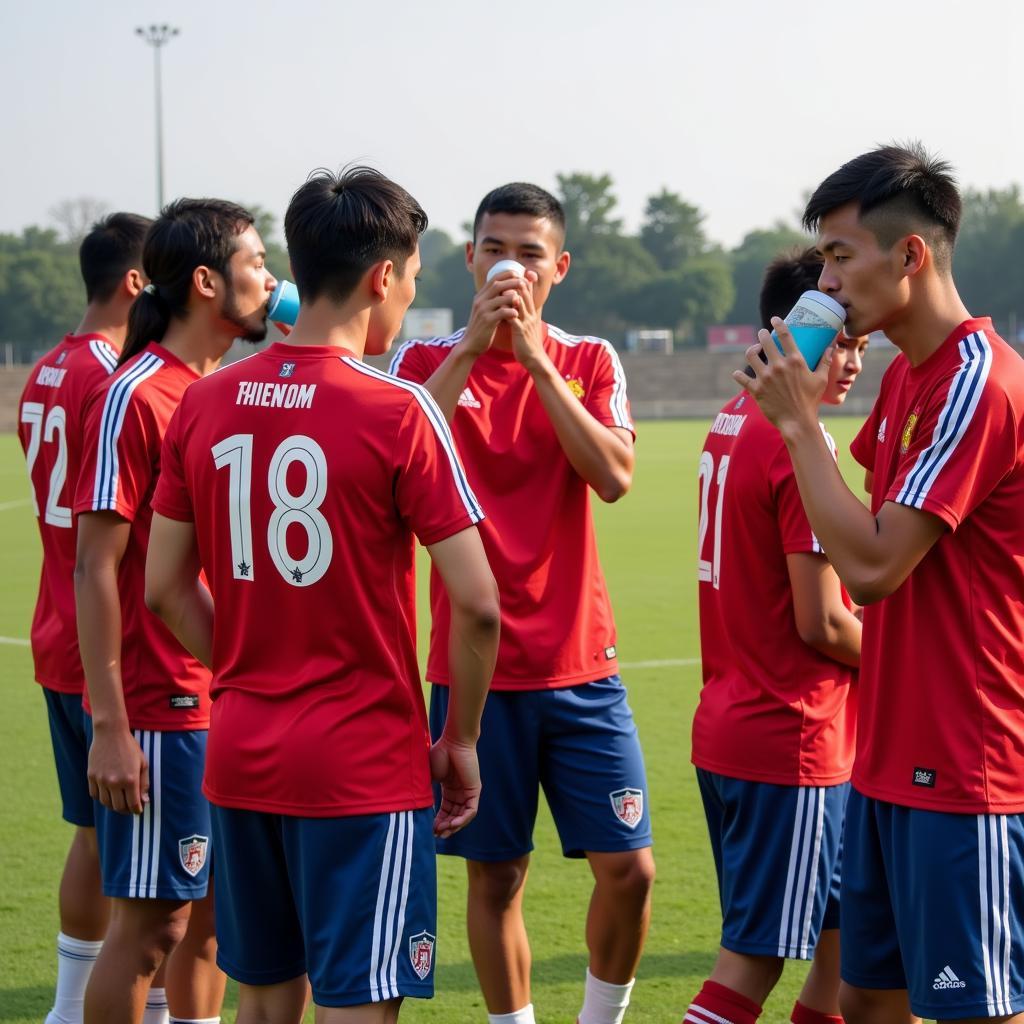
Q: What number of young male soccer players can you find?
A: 6